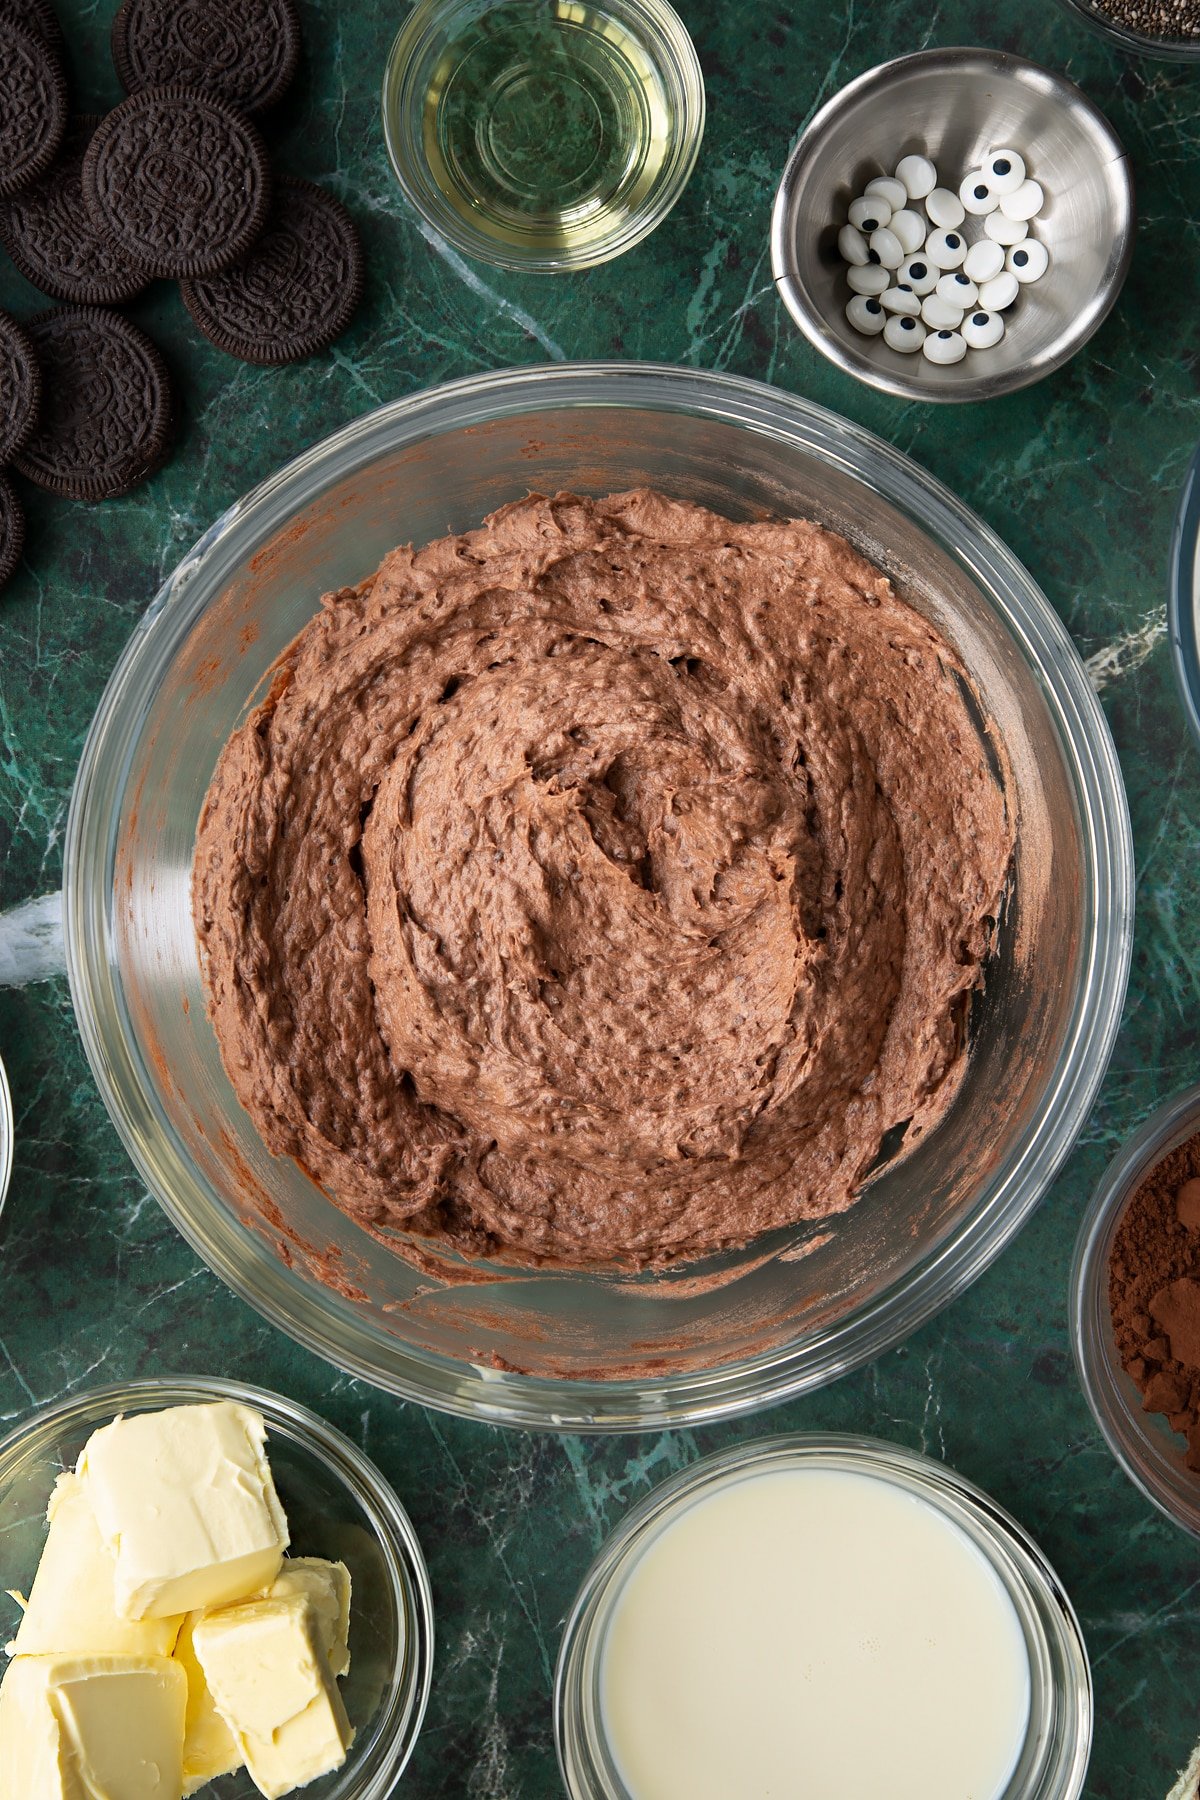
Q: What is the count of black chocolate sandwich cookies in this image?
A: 9